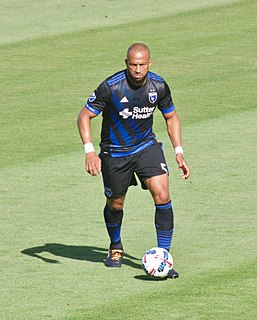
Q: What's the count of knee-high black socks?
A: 2